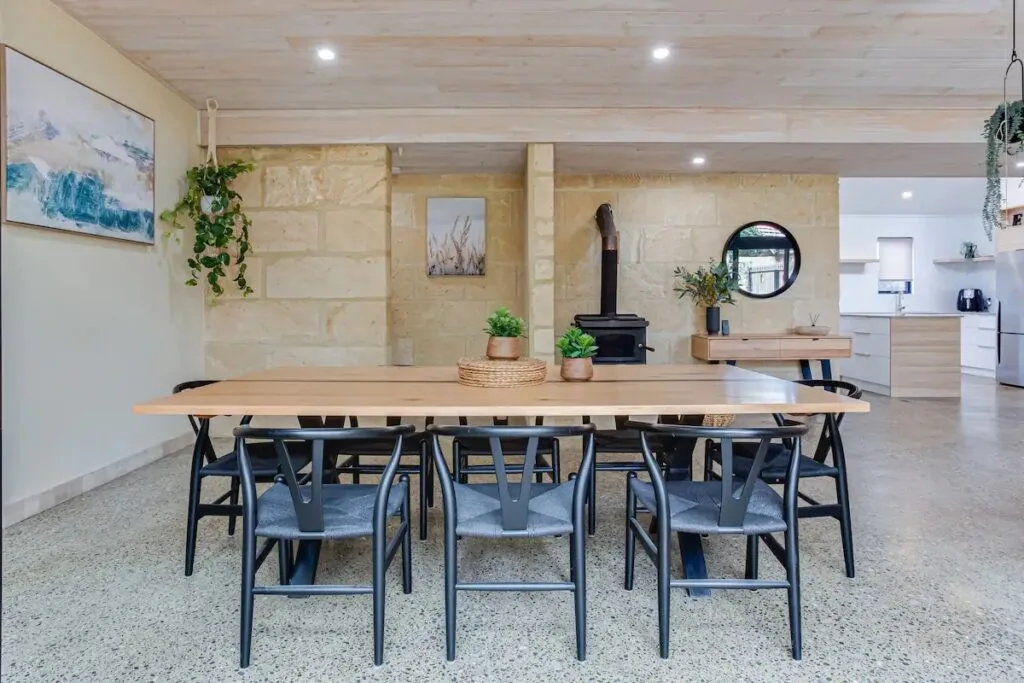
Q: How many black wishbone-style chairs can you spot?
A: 8